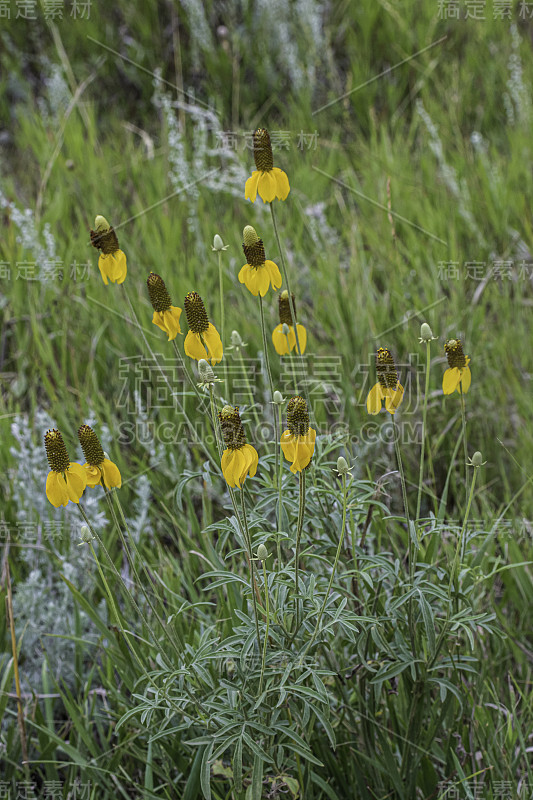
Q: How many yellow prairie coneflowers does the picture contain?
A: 12